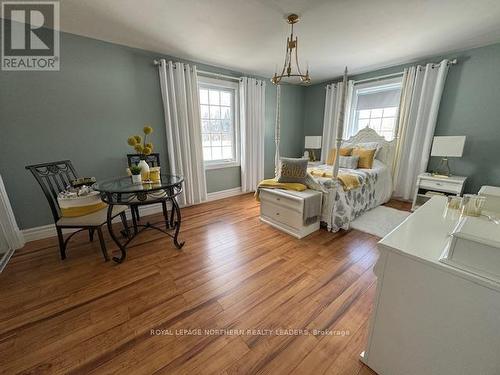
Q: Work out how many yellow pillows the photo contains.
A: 2